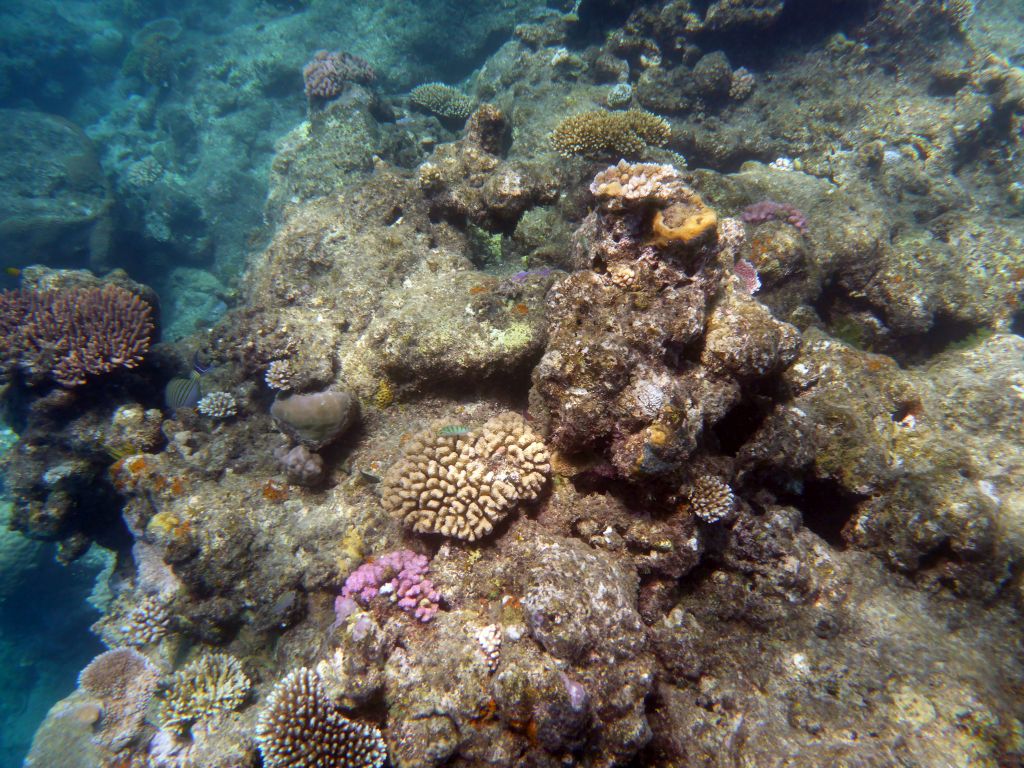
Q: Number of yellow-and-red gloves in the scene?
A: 0